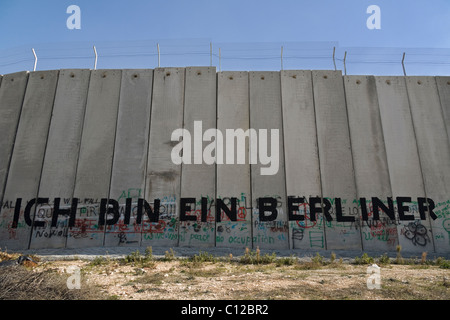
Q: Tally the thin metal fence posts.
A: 9